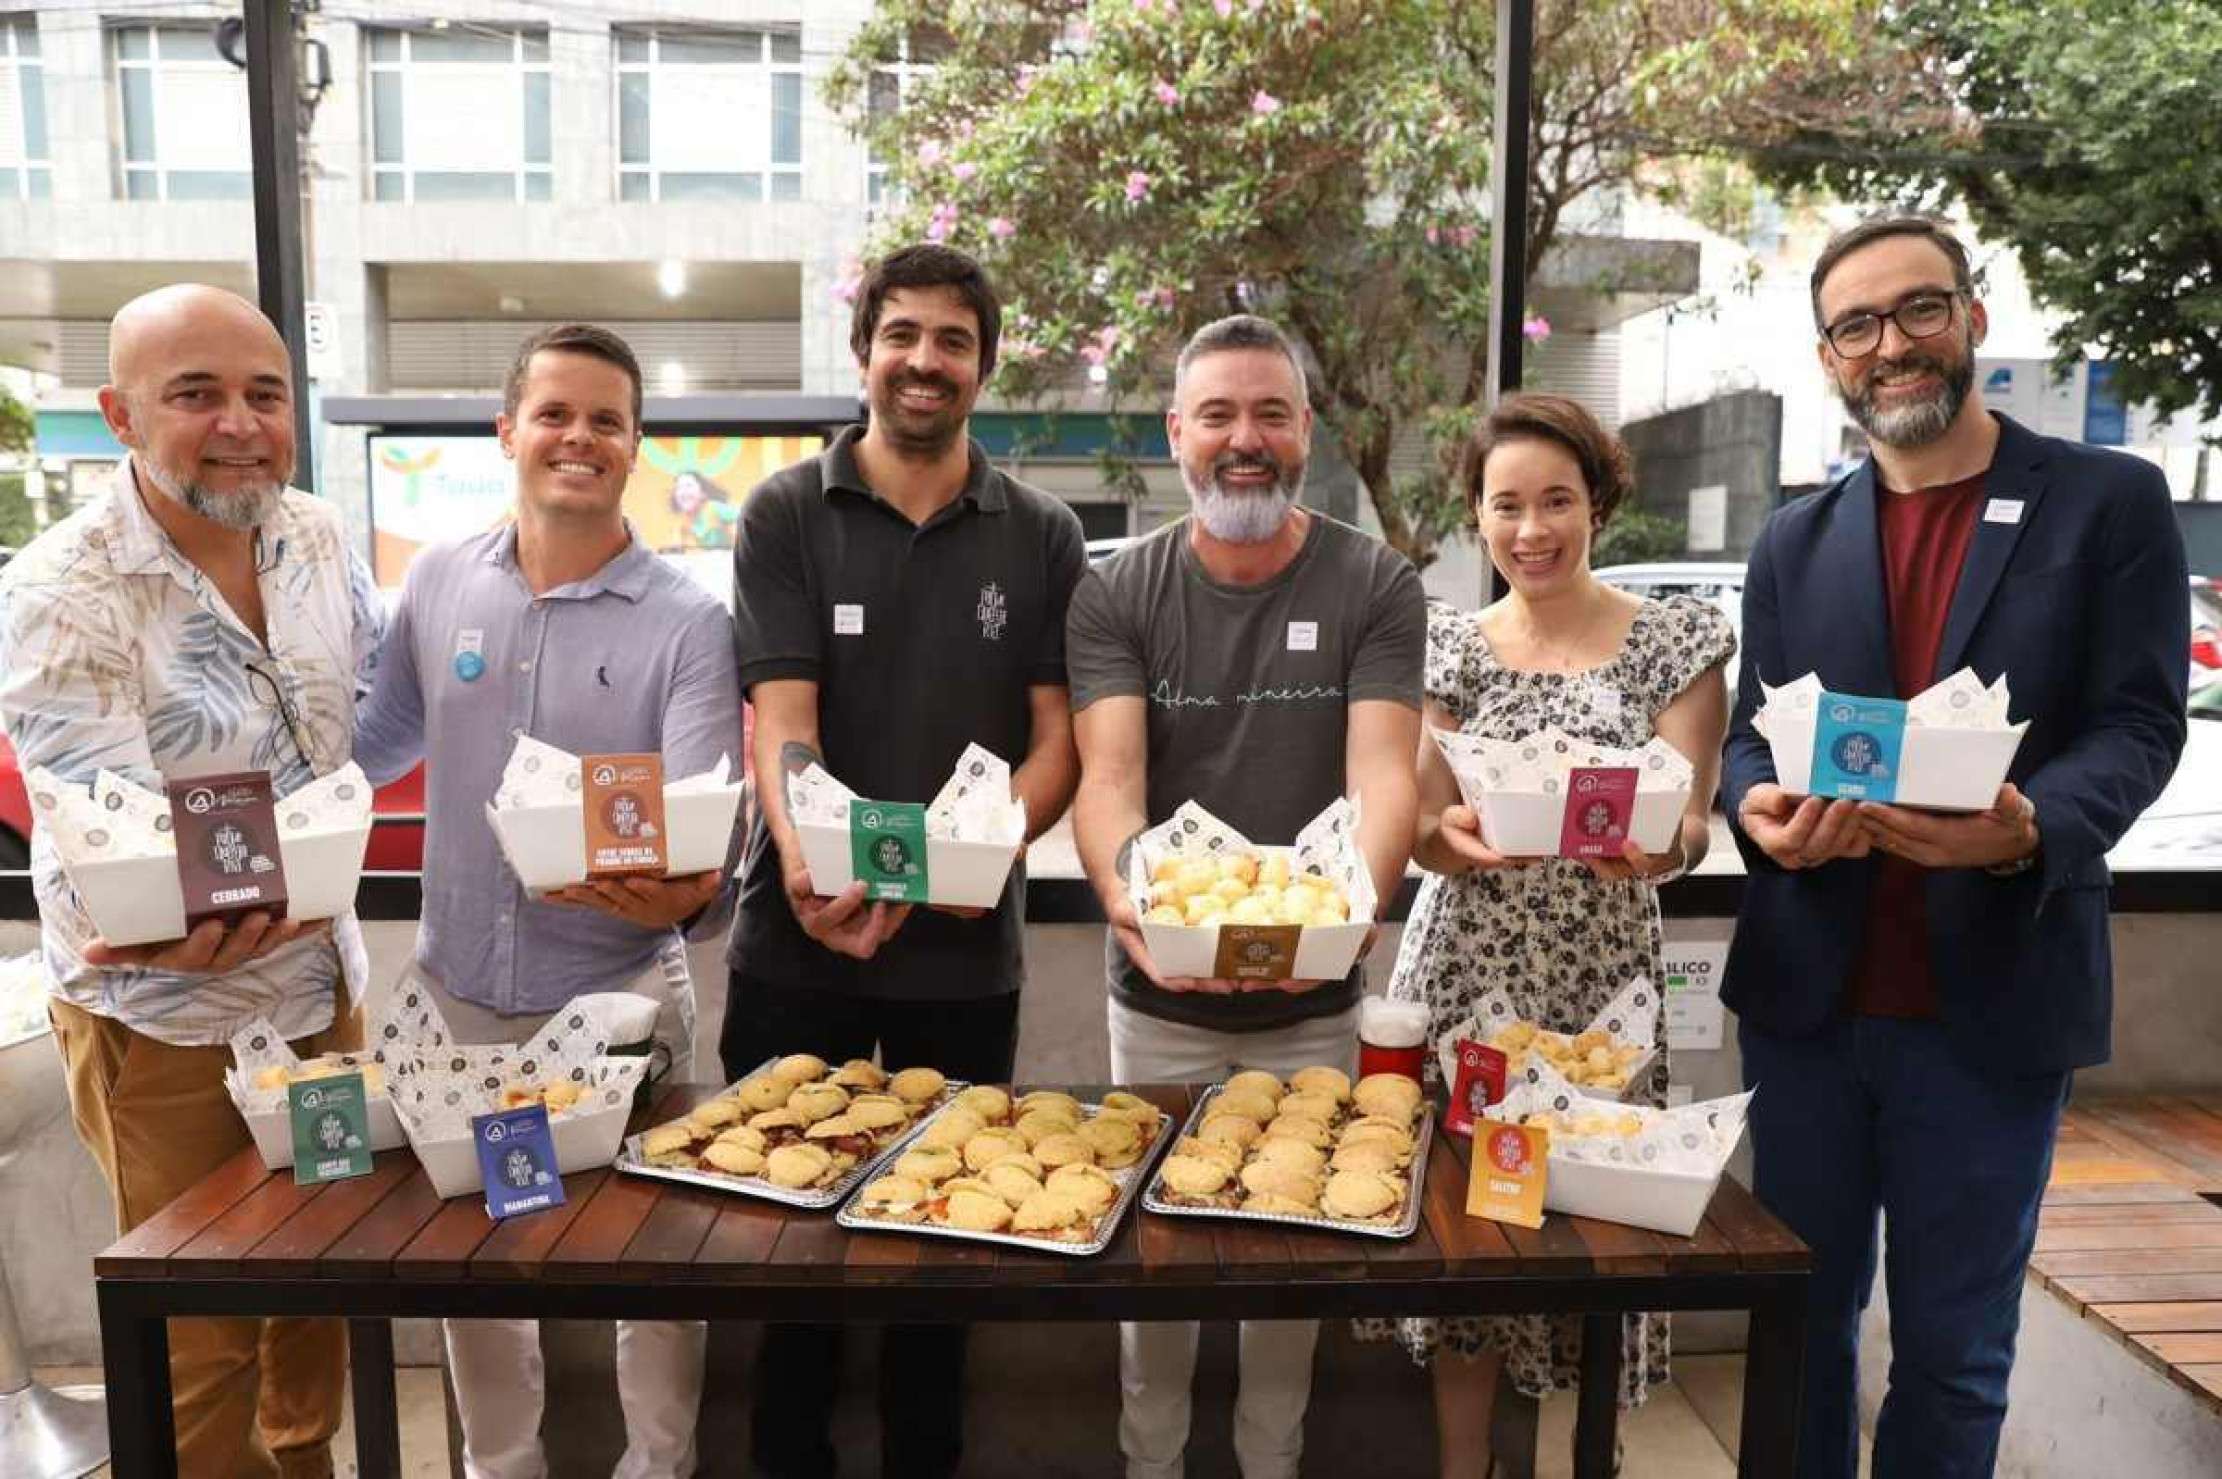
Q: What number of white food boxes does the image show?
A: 10